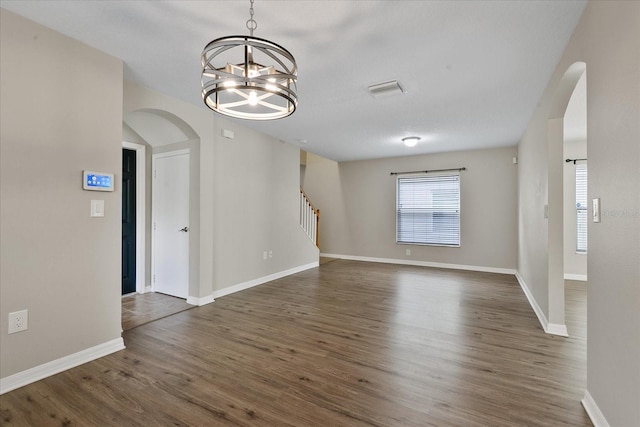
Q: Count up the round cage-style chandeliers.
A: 1